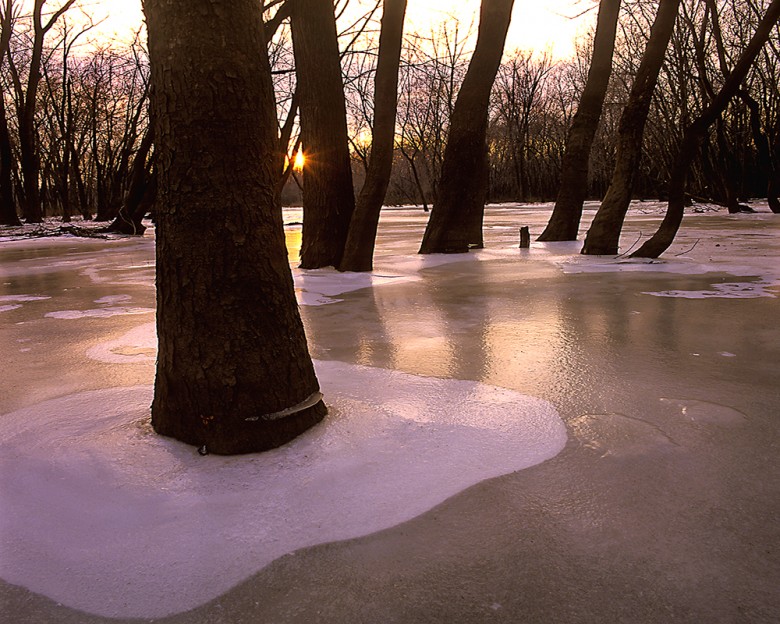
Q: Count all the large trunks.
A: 7